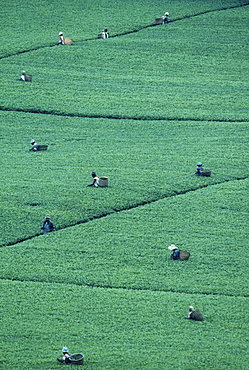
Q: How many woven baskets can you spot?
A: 10